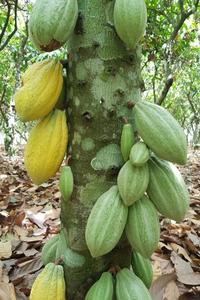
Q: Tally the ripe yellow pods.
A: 3